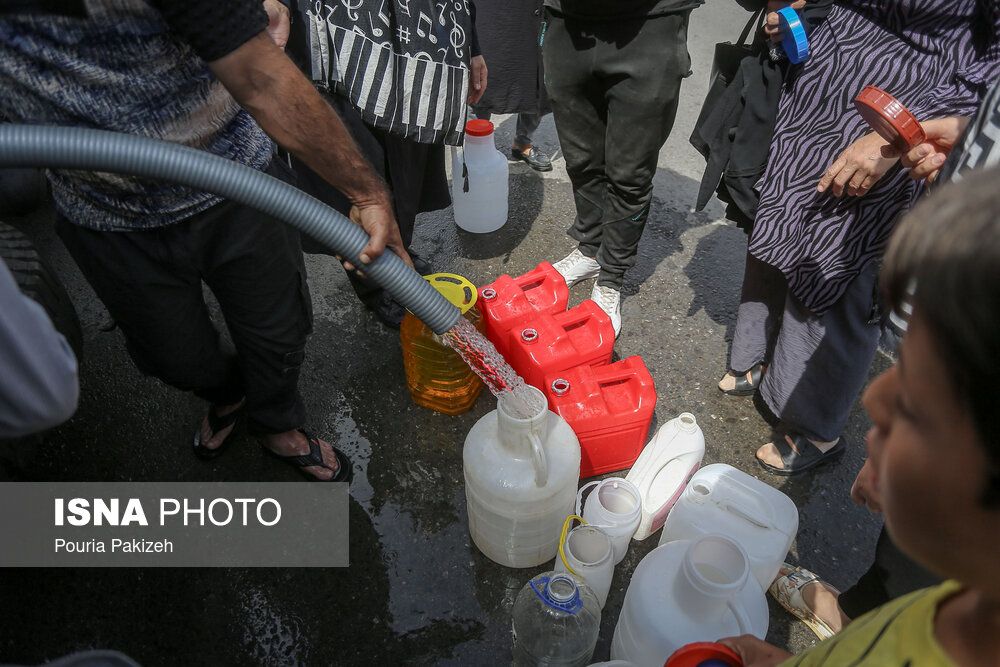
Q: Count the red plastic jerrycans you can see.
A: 3